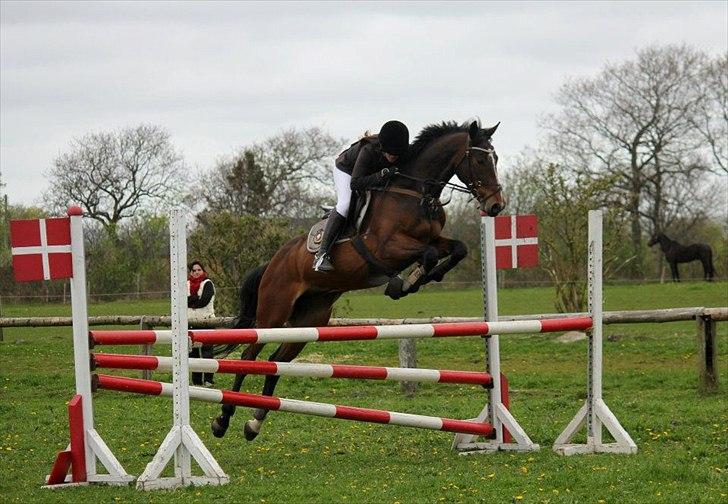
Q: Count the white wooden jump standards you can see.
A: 4